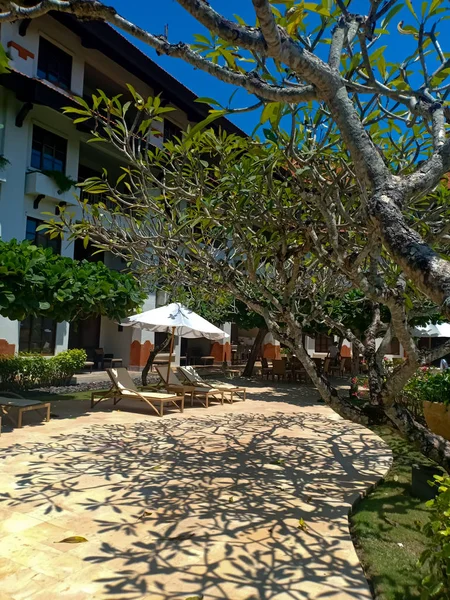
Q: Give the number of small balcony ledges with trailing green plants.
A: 1